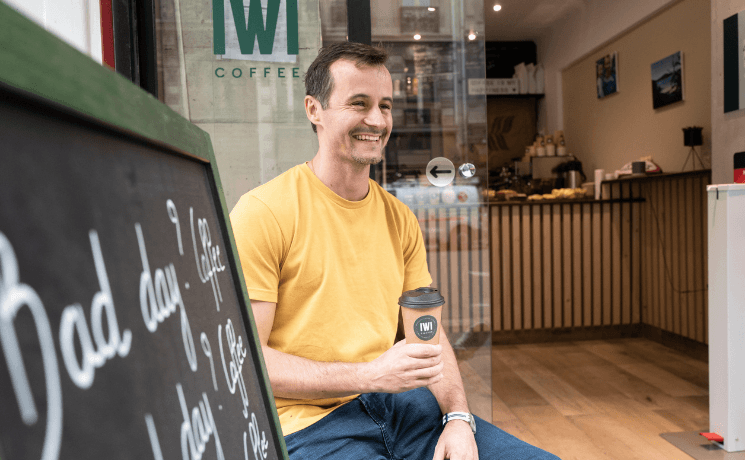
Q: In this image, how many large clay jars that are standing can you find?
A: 0